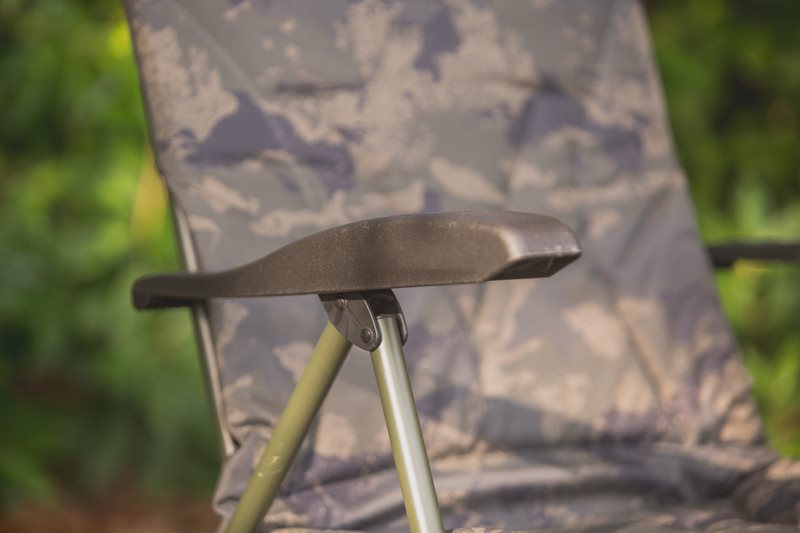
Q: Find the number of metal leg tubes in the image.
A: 2